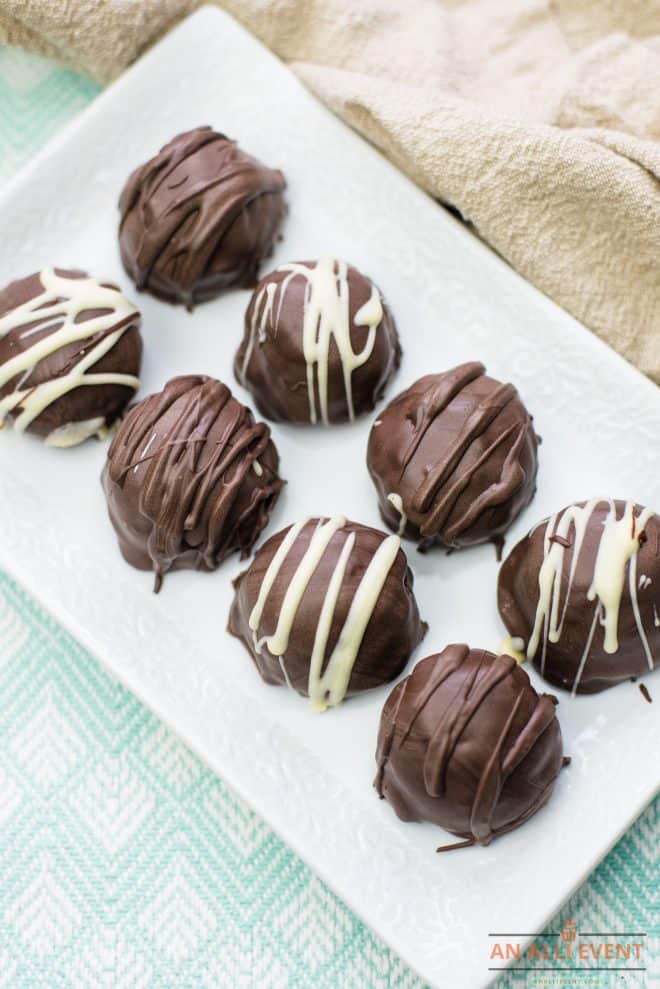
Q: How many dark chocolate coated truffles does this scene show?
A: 8